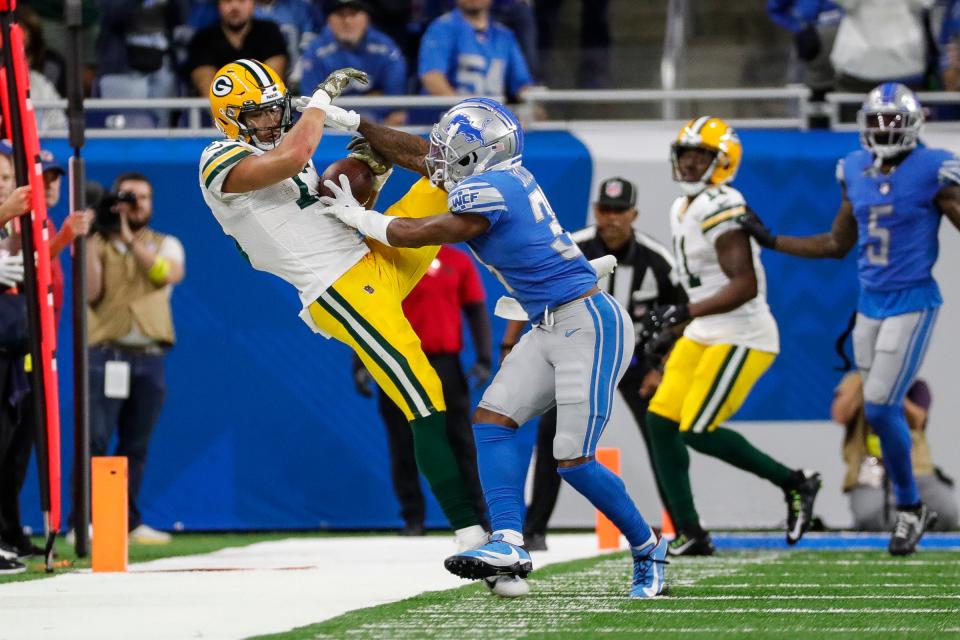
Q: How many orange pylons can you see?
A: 3